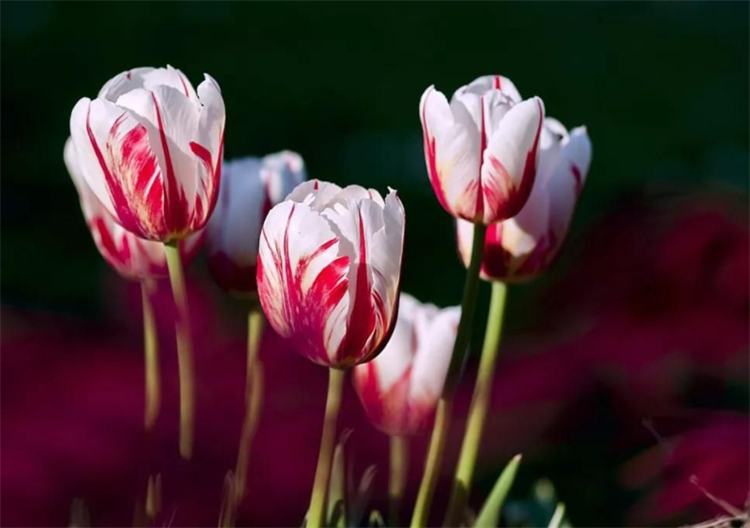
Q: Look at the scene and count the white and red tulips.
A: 7